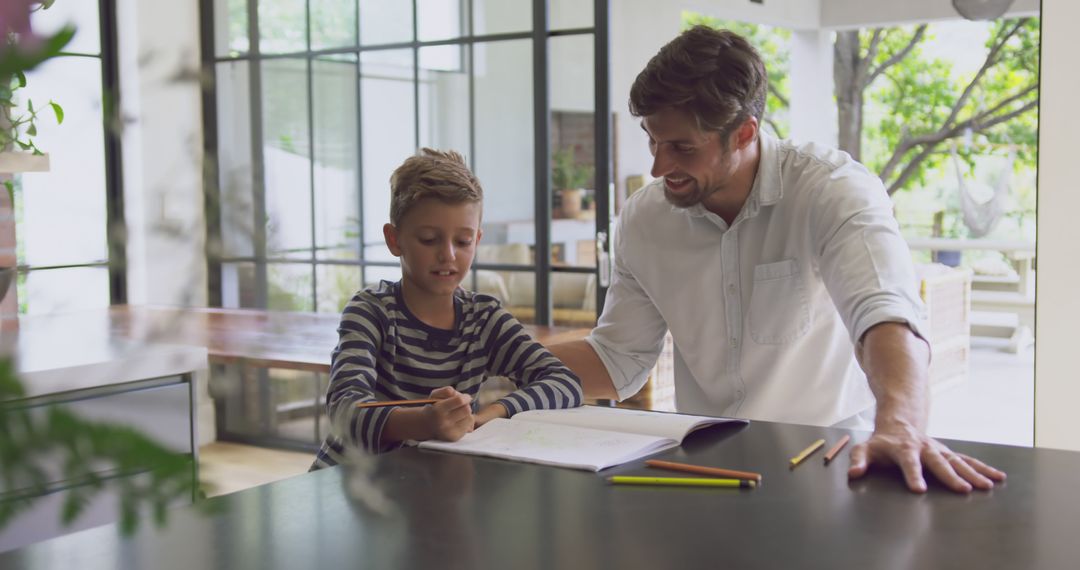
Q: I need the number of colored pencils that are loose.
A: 4